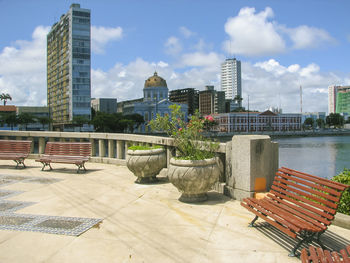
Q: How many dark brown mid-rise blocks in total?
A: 2